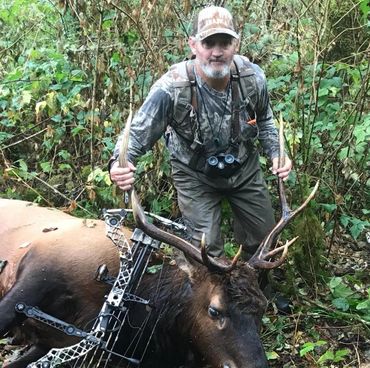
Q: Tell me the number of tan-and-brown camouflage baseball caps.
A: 1